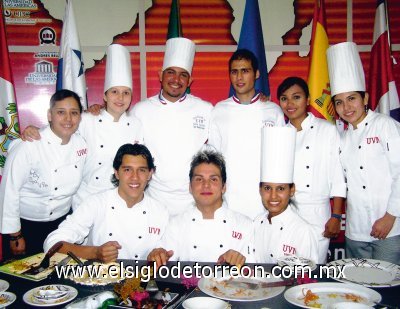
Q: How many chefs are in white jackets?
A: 9